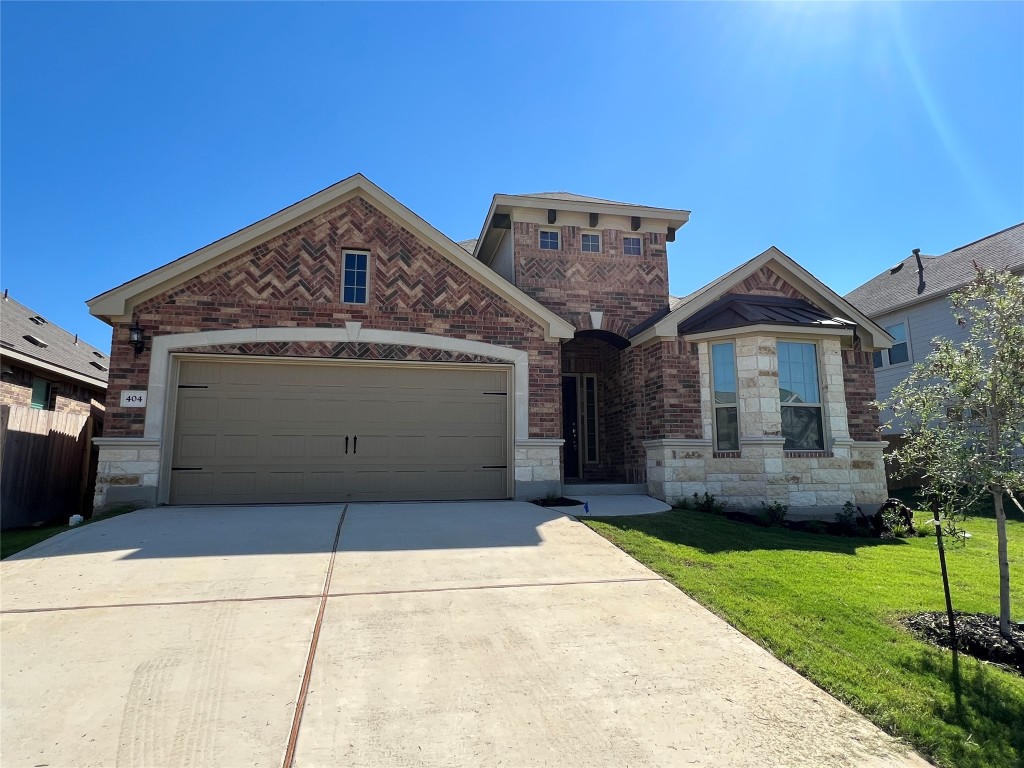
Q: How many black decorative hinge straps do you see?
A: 4